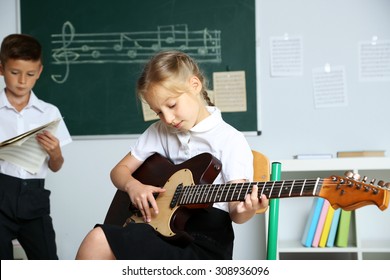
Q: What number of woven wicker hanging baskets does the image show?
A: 0